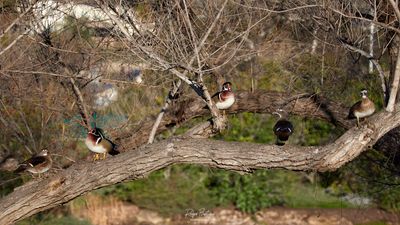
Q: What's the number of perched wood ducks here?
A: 5